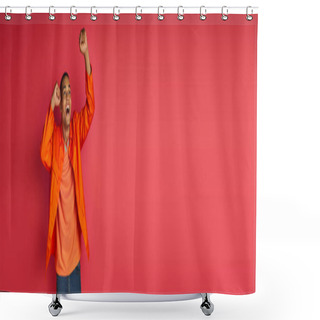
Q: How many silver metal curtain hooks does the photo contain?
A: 12